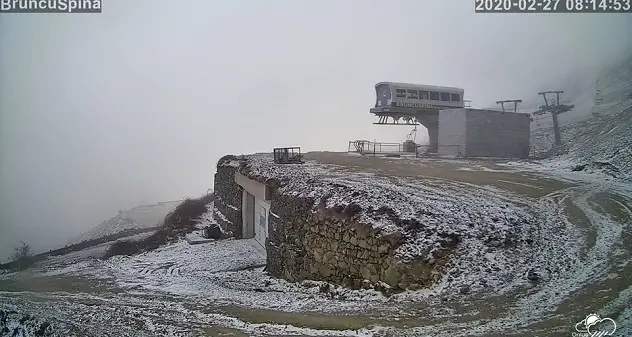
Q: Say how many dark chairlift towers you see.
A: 2